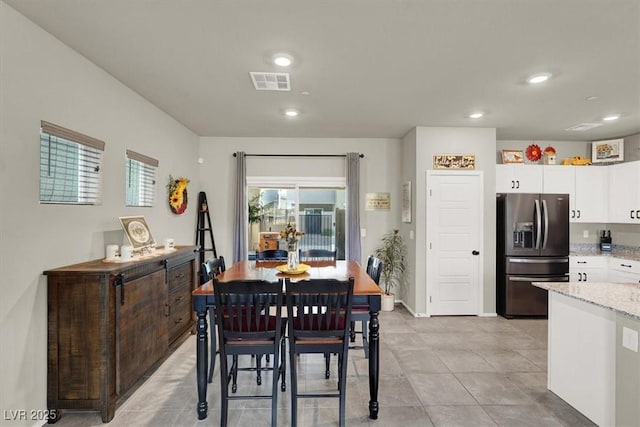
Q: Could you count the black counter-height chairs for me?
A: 6